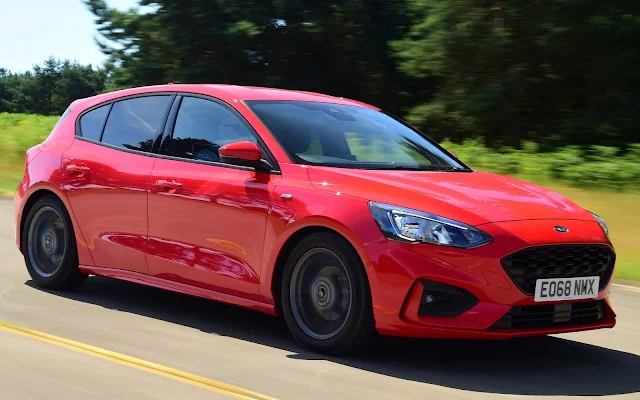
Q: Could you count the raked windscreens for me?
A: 1